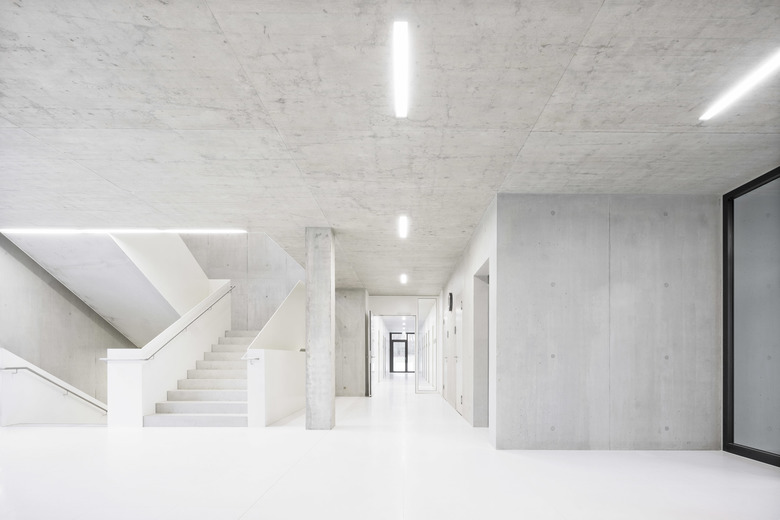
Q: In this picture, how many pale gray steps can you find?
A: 10